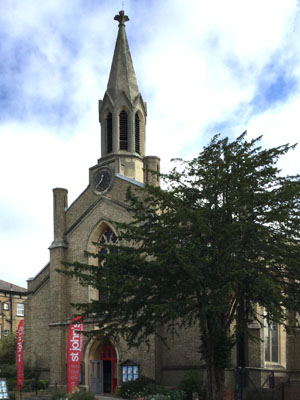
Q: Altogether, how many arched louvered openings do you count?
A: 3